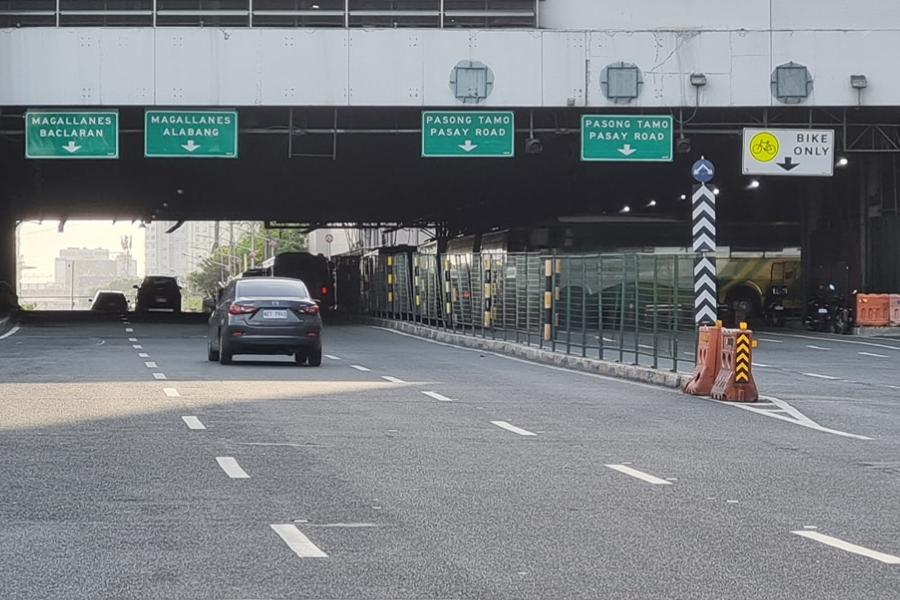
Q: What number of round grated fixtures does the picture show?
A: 3